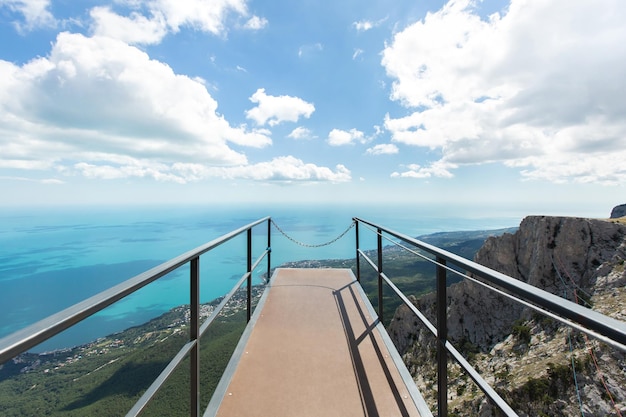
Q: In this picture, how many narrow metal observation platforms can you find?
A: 1